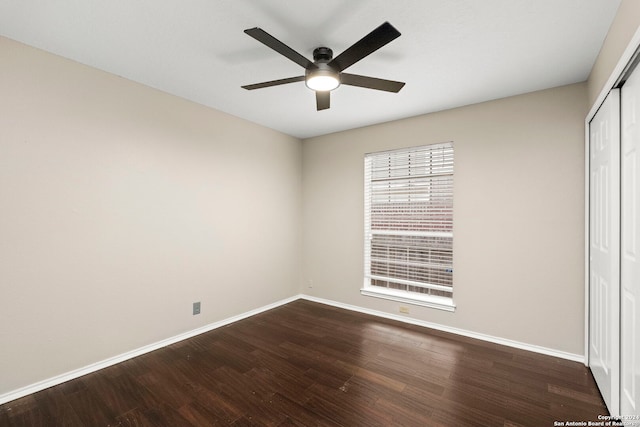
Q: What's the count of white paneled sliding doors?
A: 2